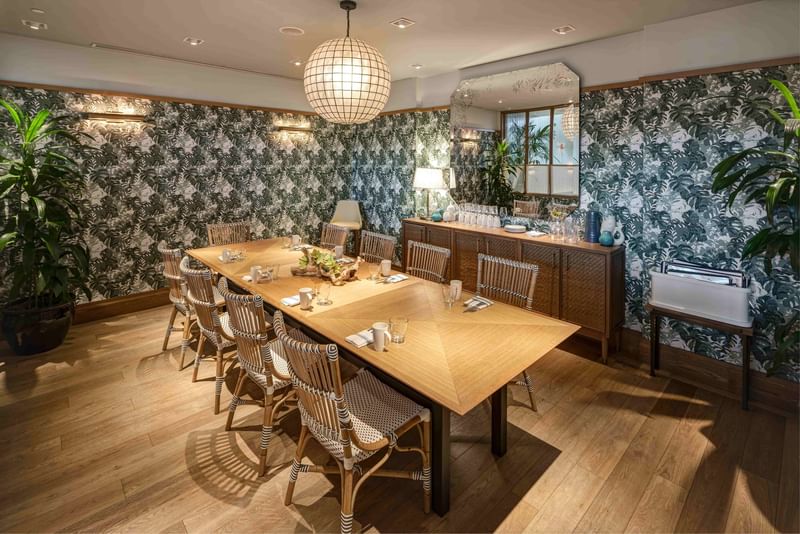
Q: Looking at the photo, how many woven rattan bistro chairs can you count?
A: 9